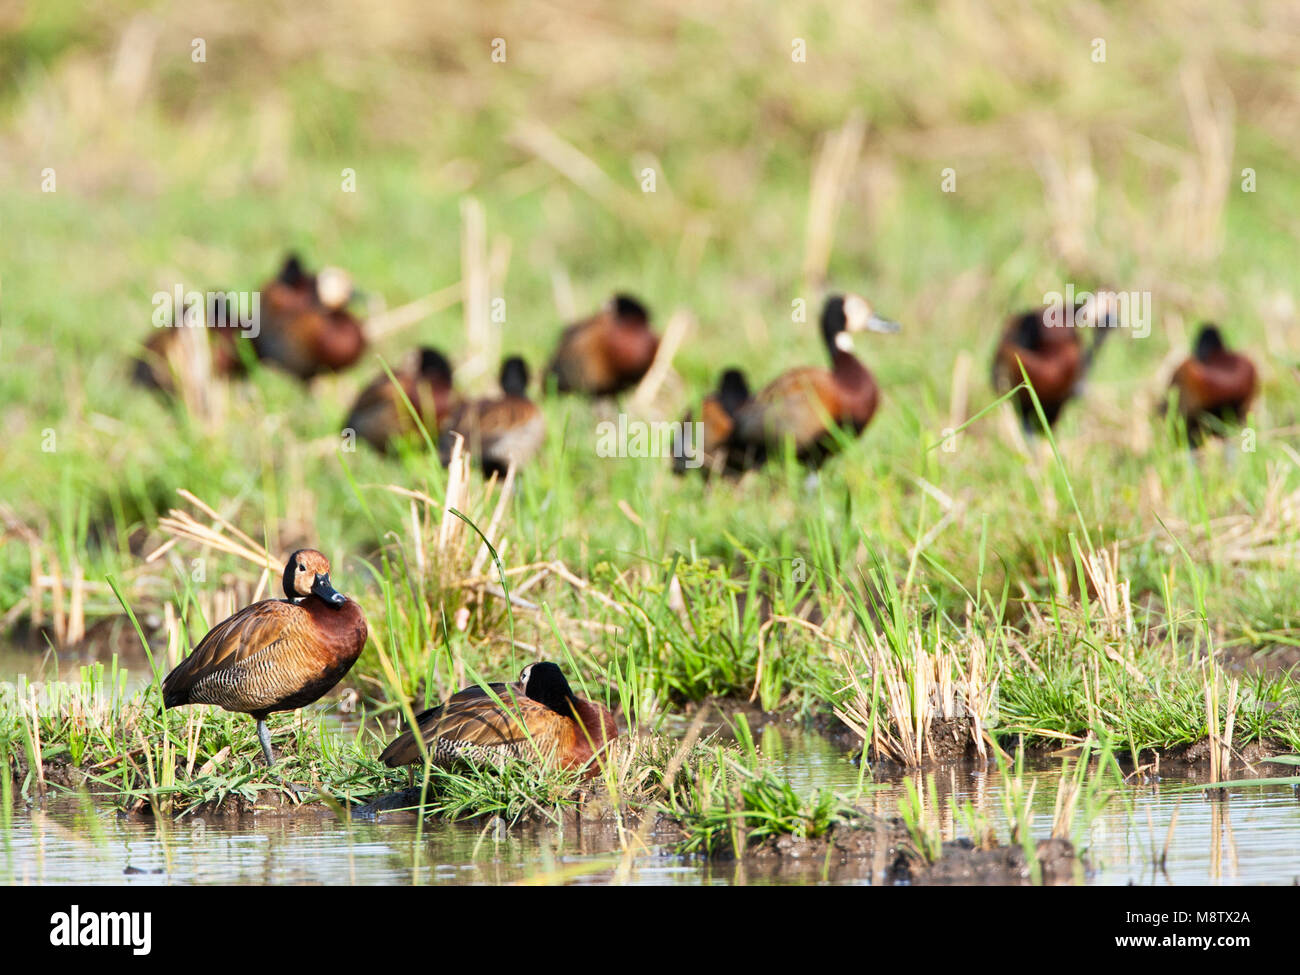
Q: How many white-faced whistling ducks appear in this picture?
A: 12